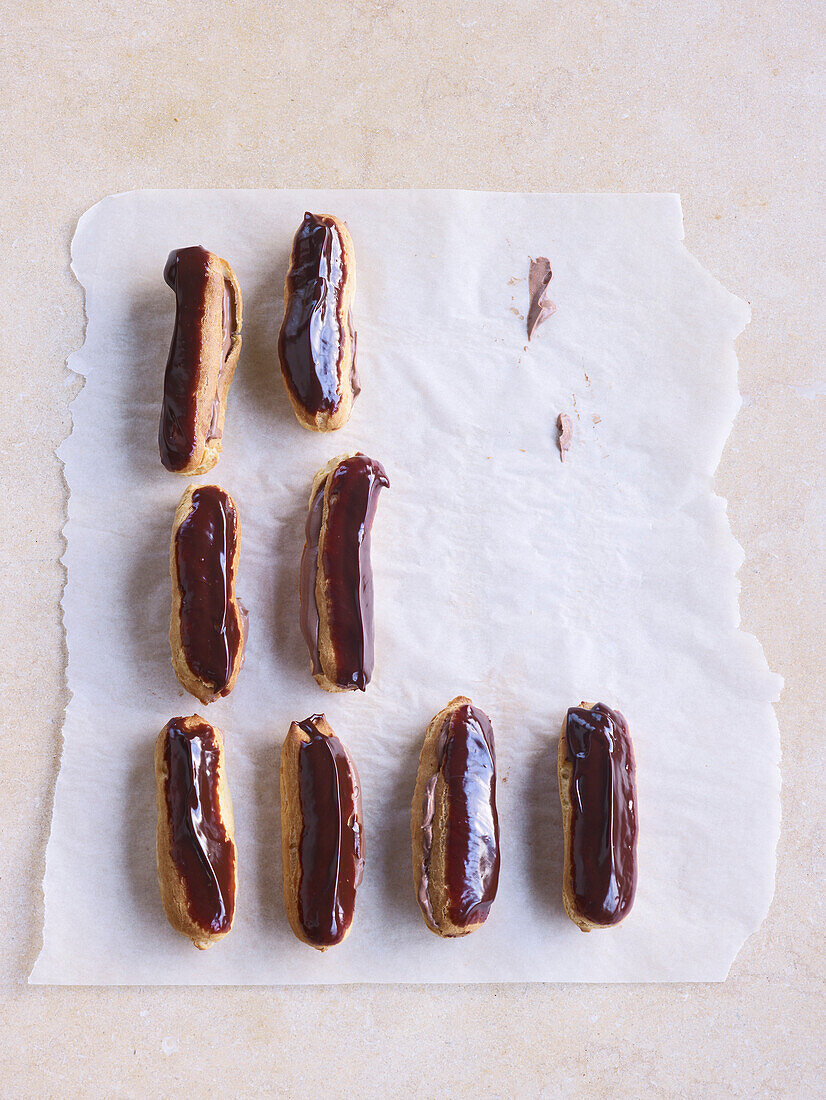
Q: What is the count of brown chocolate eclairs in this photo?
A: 8